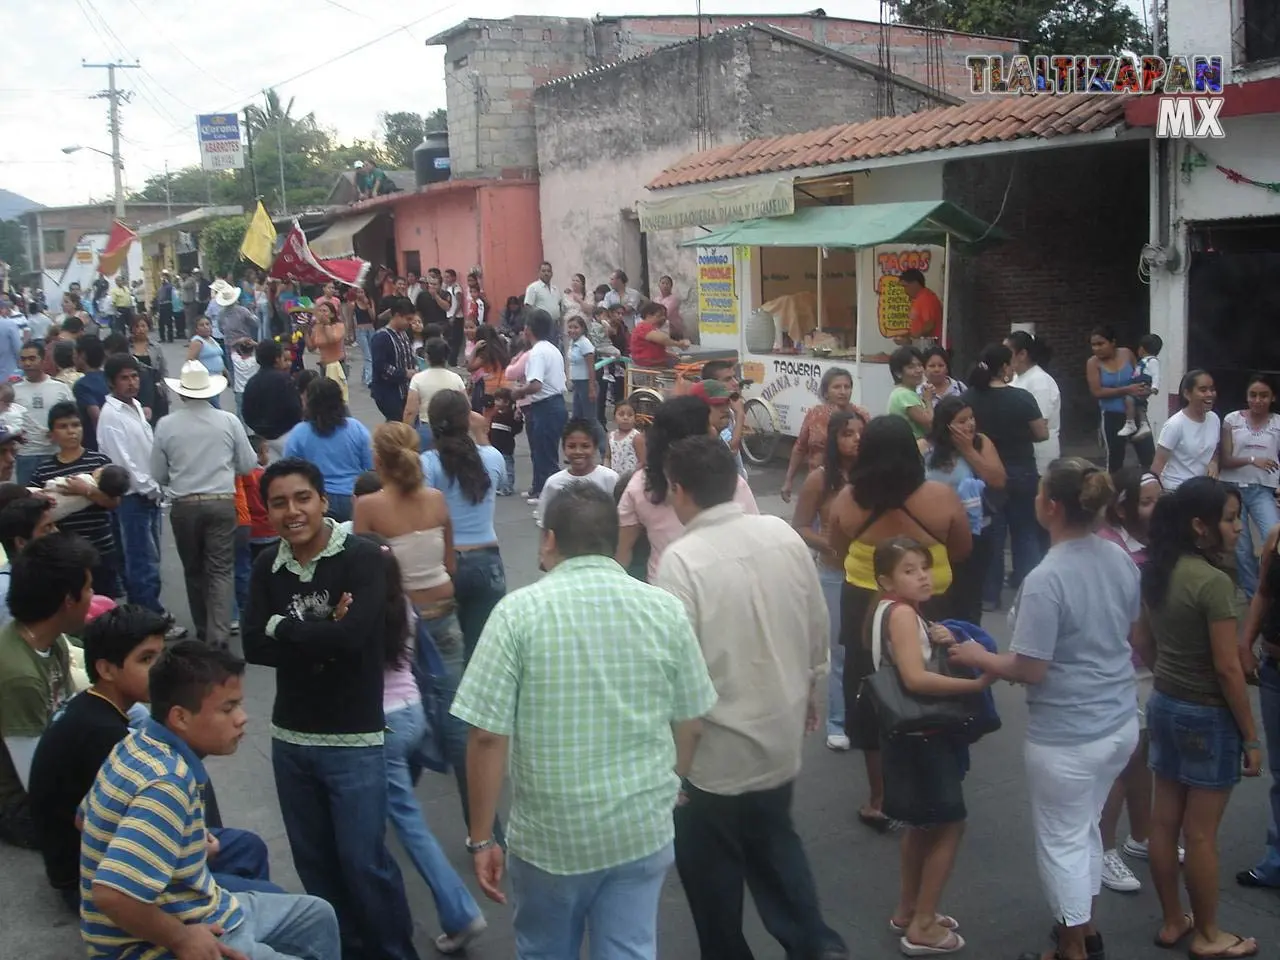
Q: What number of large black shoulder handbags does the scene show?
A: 1